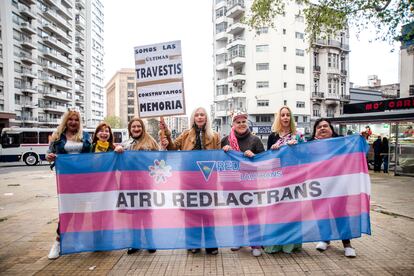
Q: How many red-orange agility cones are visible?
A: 0